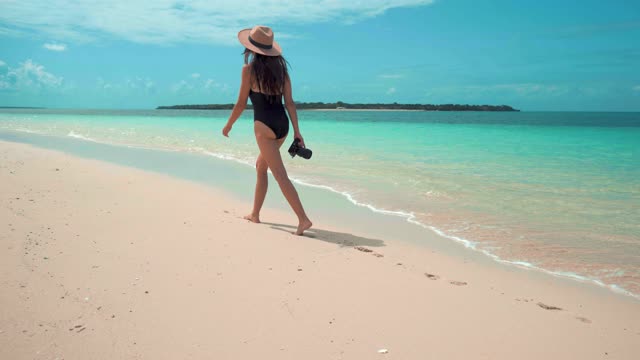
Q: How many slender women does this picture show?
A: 1